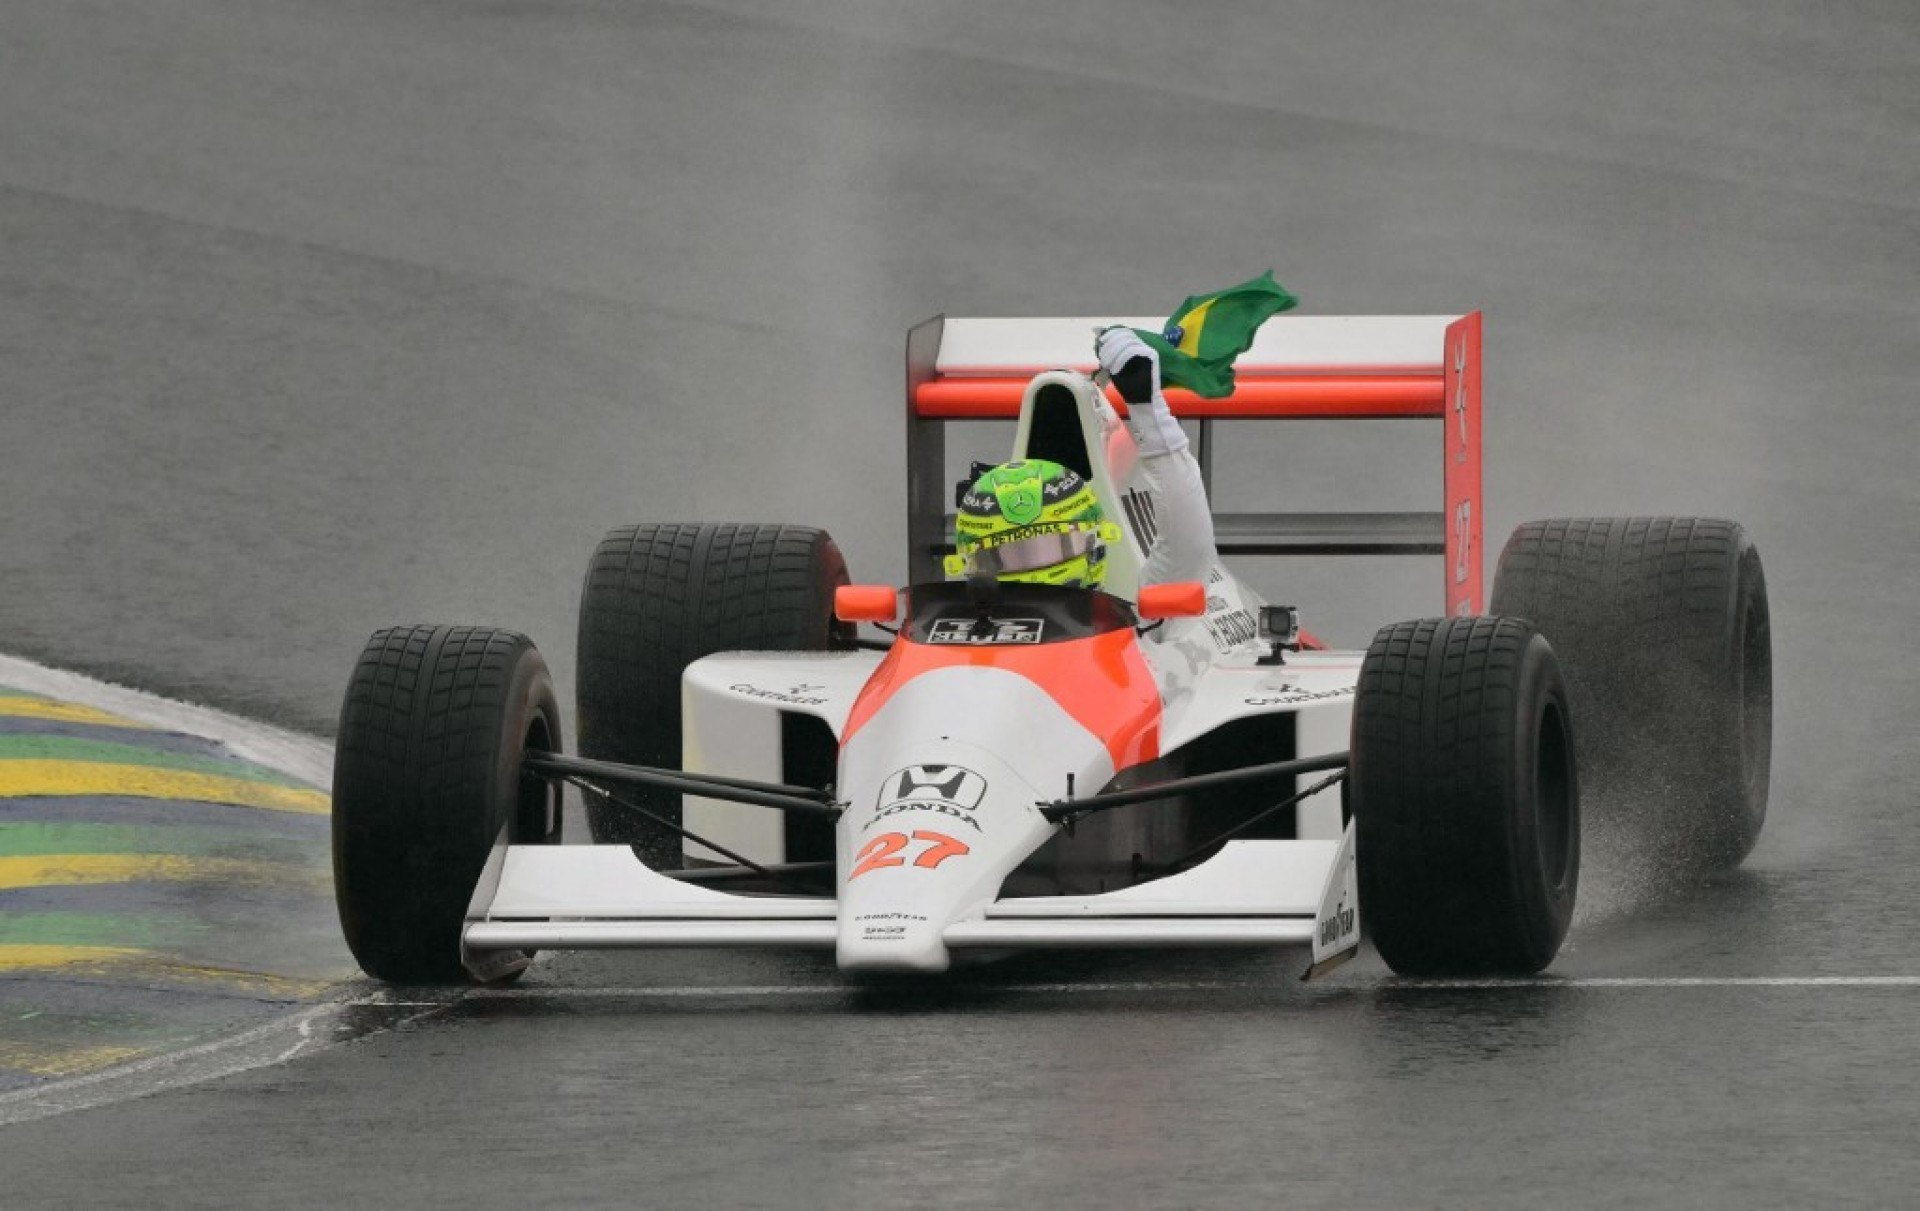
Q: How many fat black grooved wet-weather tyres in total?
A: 4